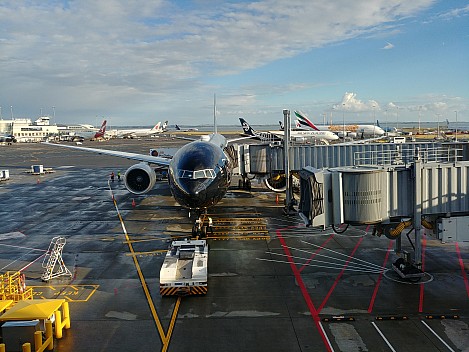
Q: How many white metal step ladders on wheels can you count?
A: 1